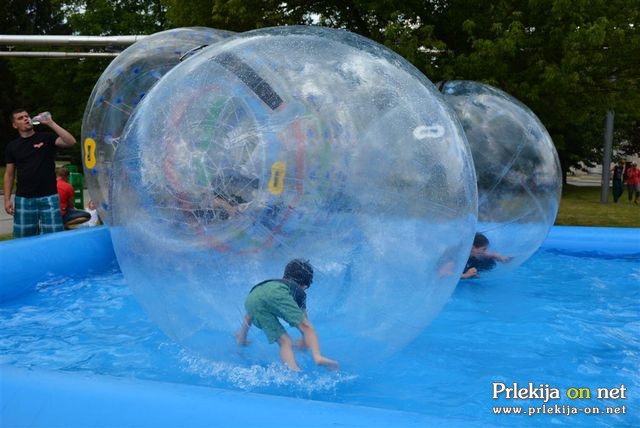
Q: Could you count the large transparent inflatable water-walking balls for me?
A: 3